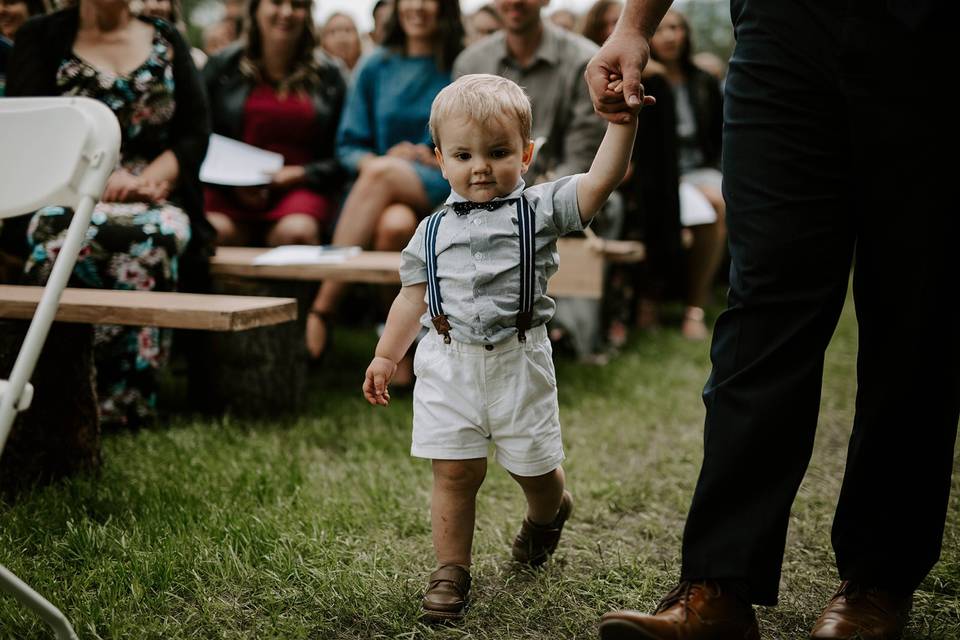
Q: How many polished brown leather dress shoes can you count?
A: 2